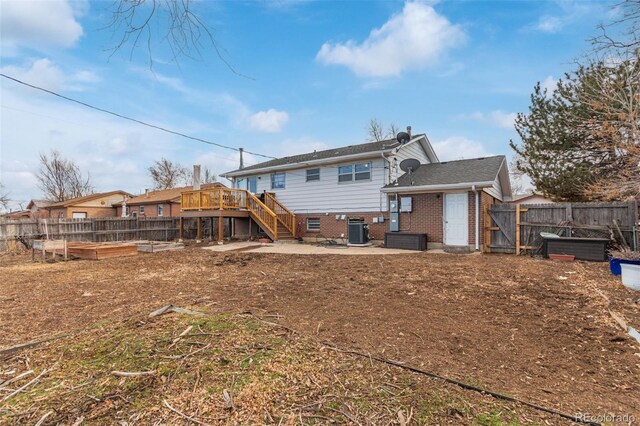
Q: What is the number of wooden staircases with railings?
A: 1